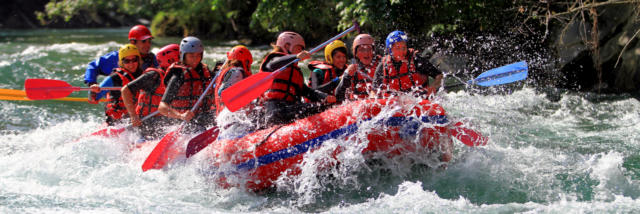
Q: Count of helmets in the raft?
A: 9